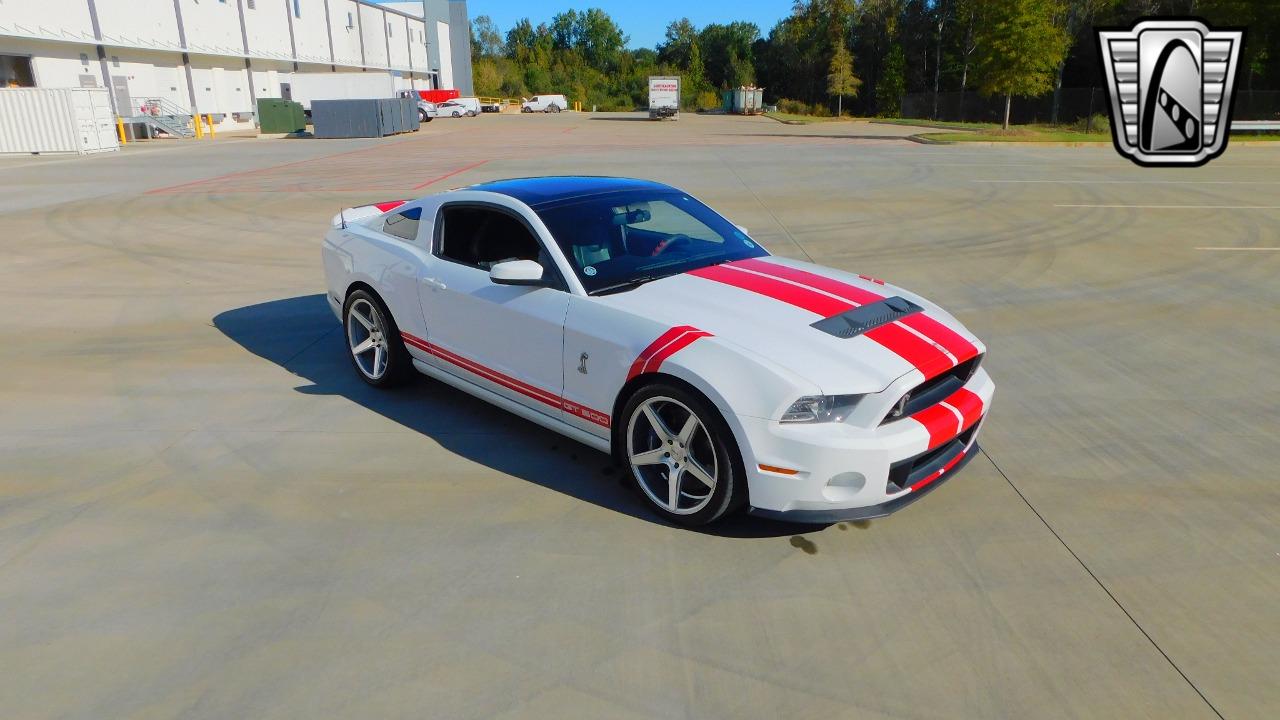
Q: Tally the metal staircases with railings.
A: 1